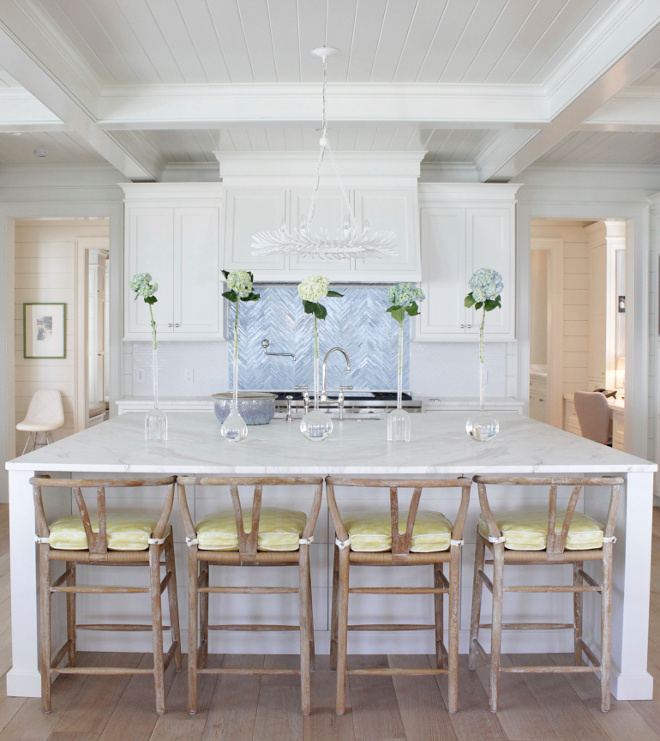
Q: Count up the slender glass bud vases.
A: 5